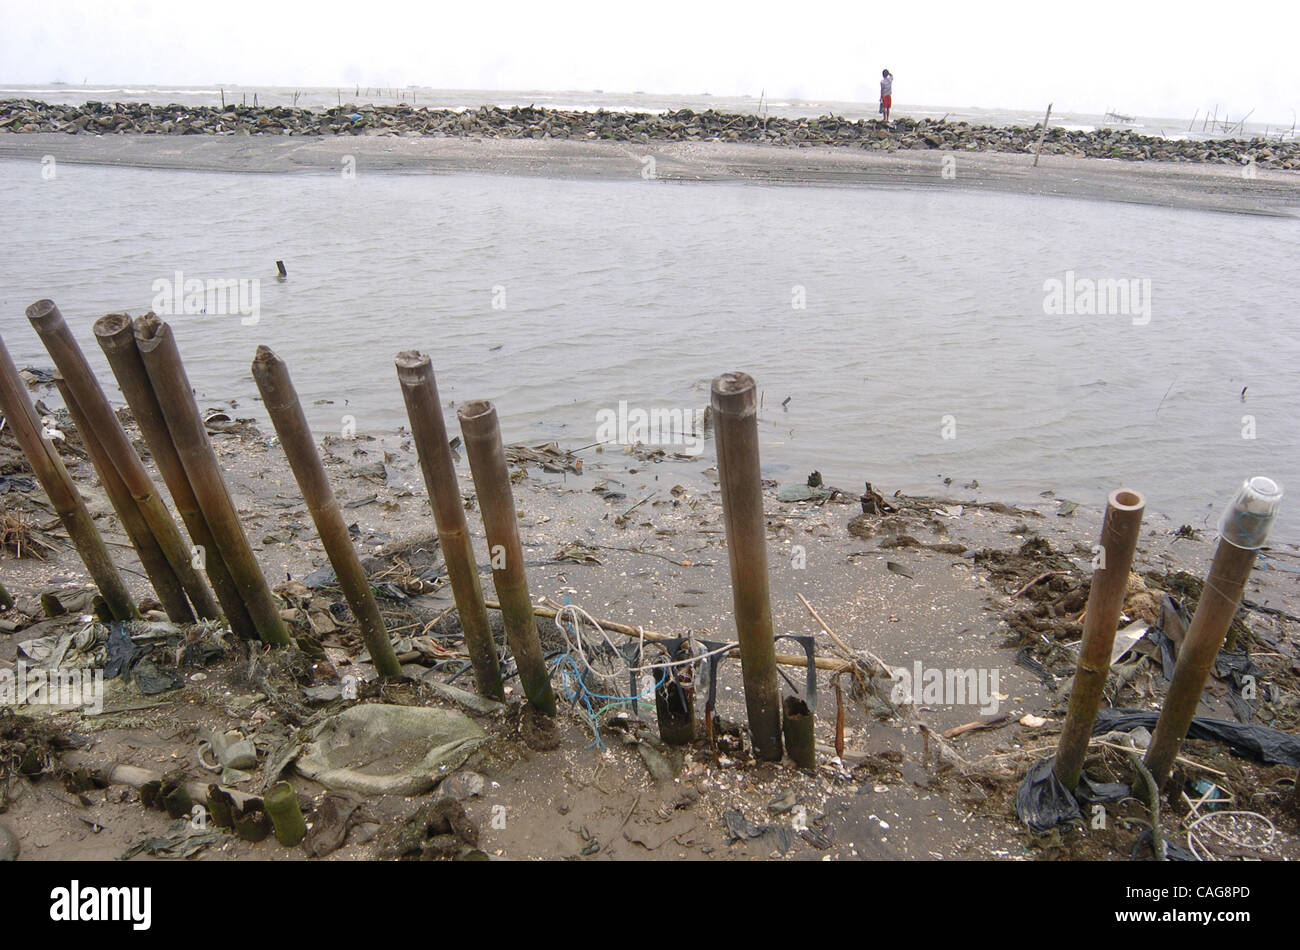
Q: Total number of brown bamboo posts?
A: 11